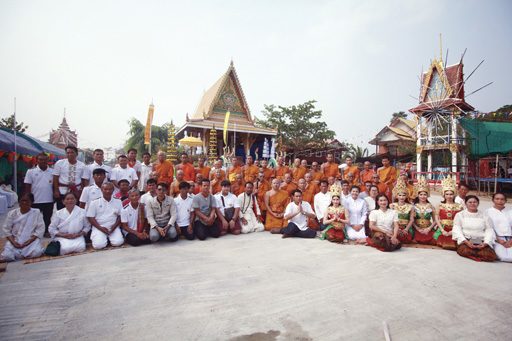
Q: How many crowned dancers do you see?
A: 4